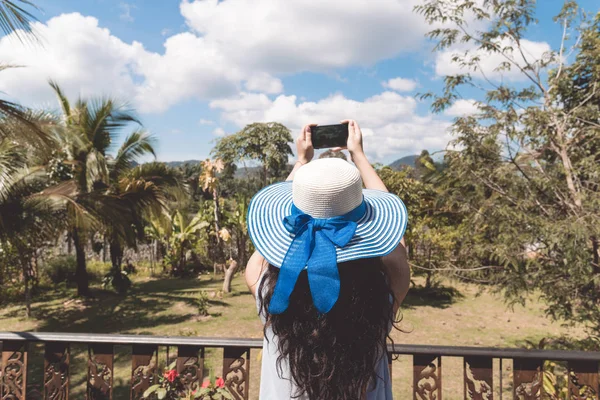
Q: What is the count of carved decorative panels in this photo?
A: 10